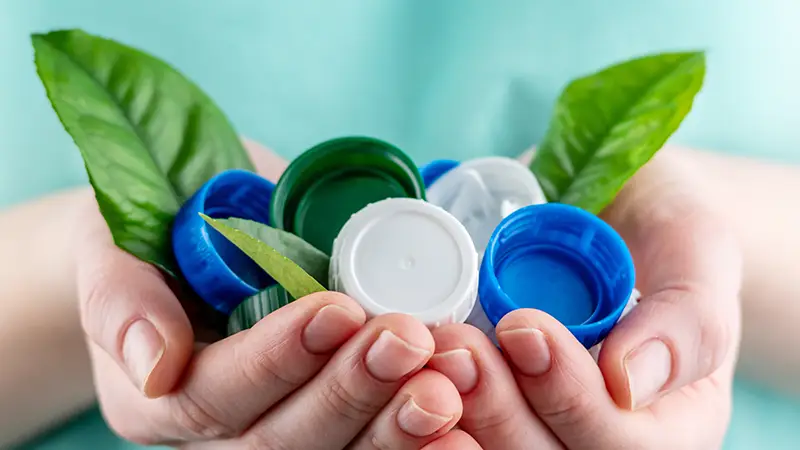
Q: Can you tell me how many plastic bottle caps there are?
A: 7